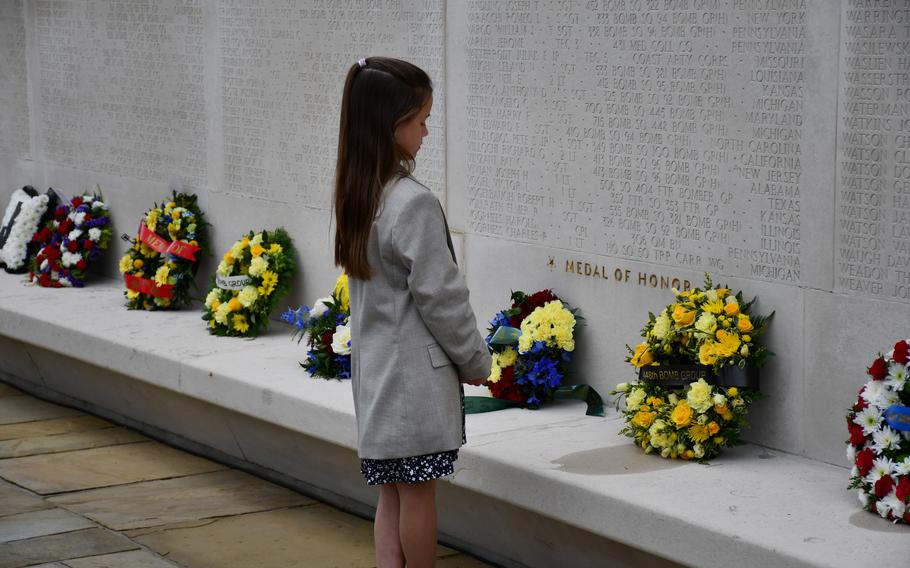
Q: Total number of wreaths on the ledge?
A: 8